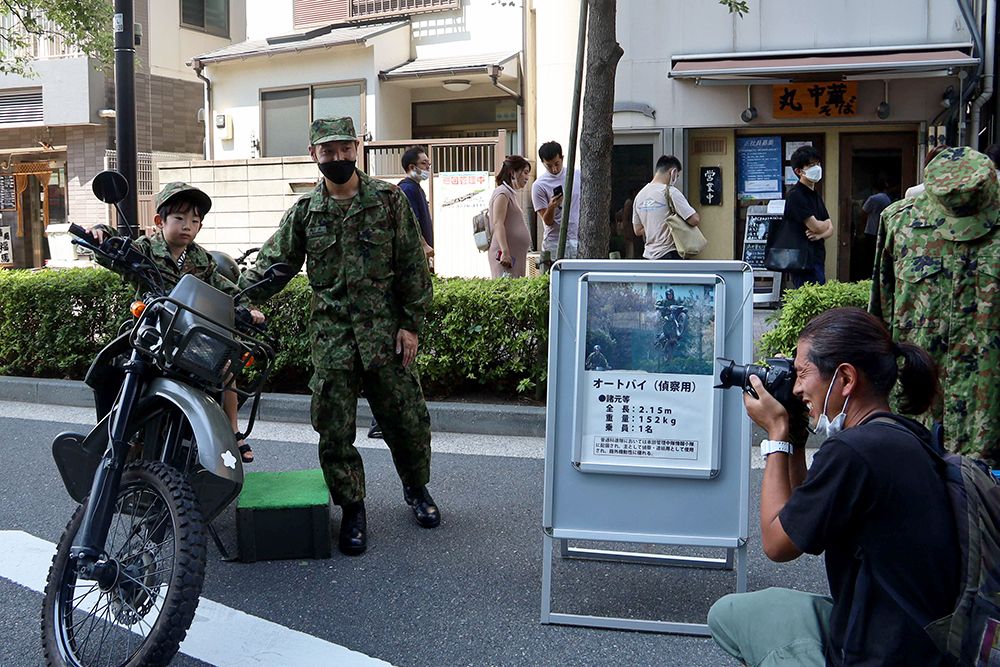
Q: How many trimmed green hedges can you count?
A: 2